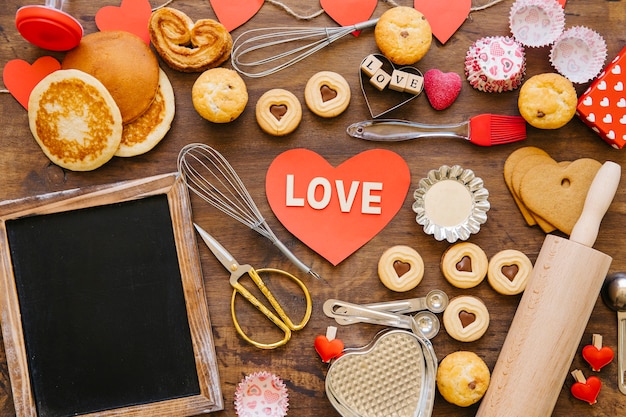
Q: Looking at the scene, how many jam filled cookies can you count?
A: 6